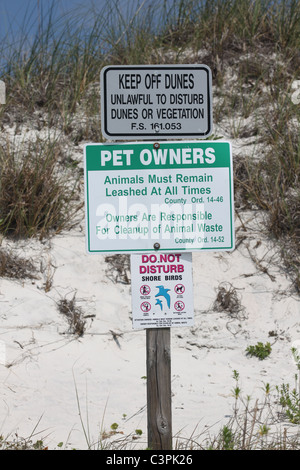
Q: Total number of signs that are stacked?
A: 3